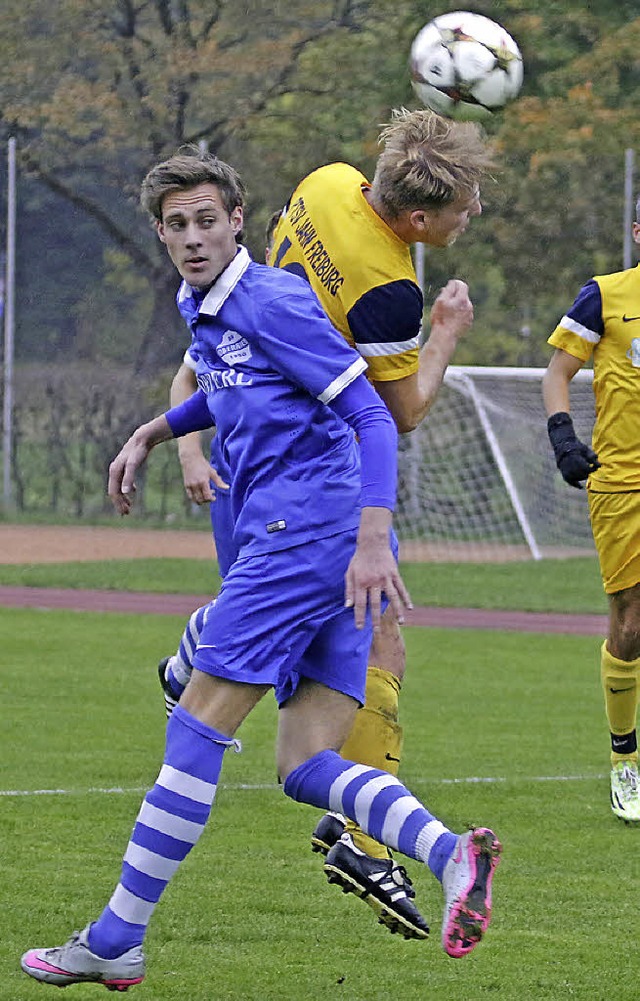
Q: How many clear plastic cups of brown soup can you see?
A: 0